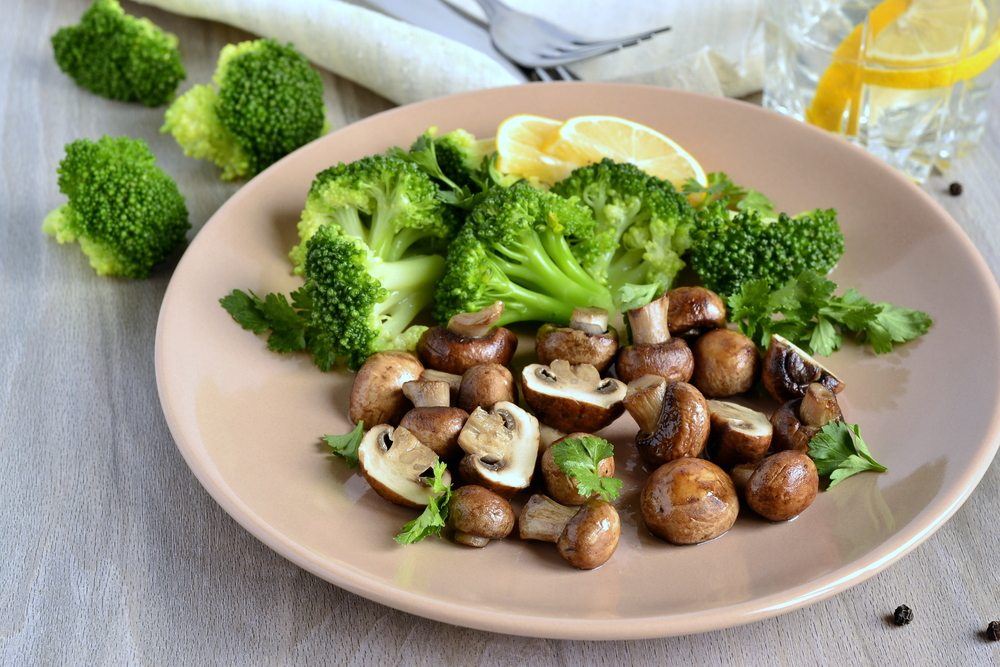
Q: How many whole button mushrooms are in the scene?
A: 15